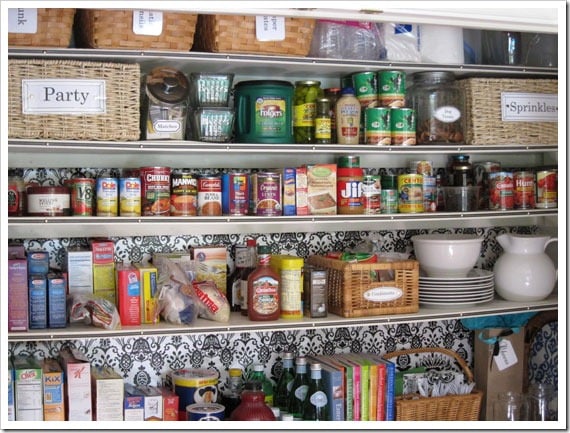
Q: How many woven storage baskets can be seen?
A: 7